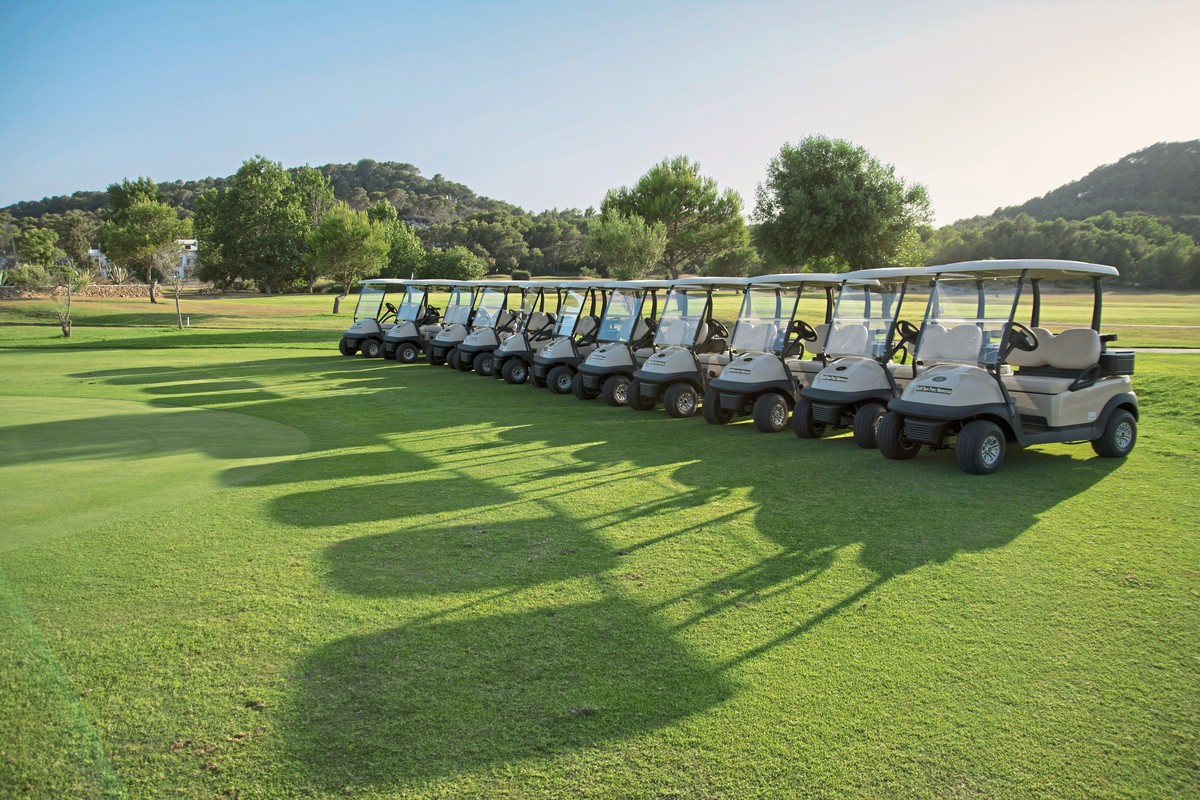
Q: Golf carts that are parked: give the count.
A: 11